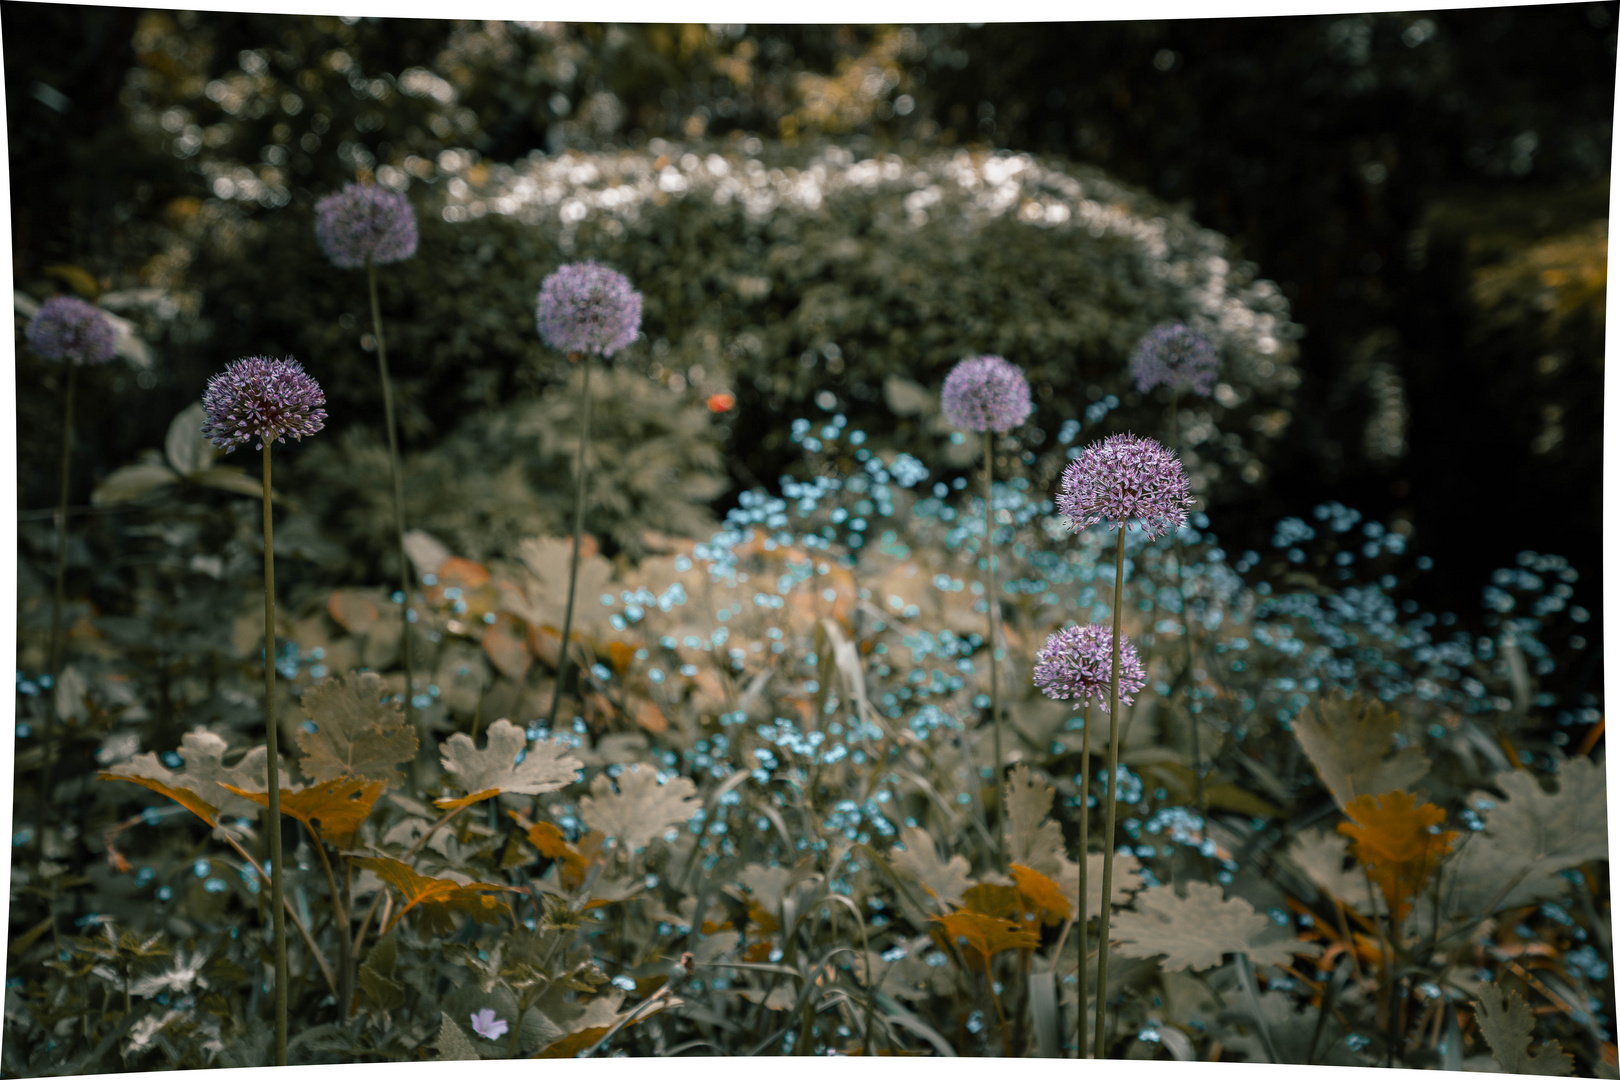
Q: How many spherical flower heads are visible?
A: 8